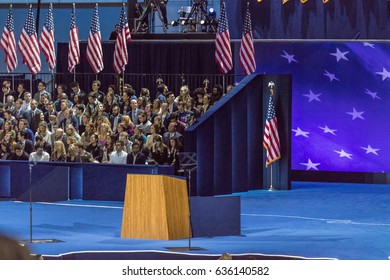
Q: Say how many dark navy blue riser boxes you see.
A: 1